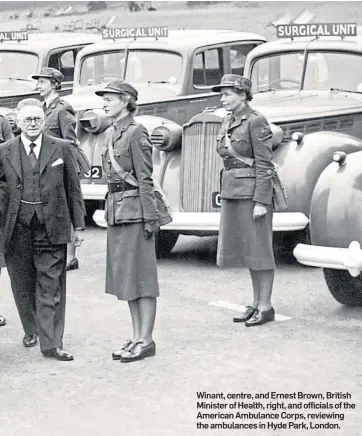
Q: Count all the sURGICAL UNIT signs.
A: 3